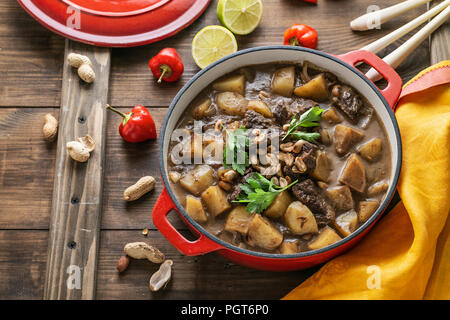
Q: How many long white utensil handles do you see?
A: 3